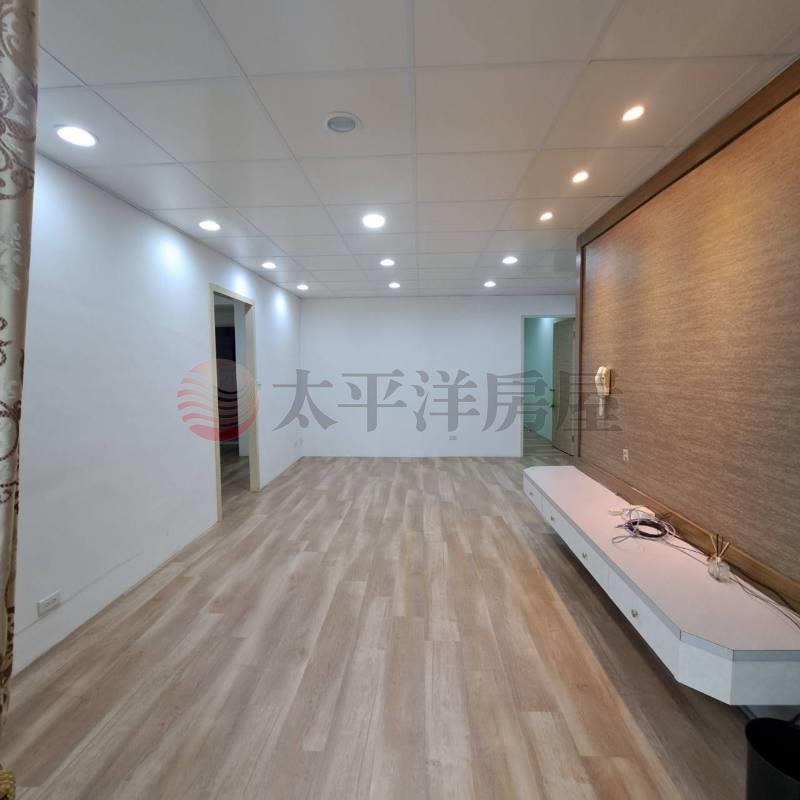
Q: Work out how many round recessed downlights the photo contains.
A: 13